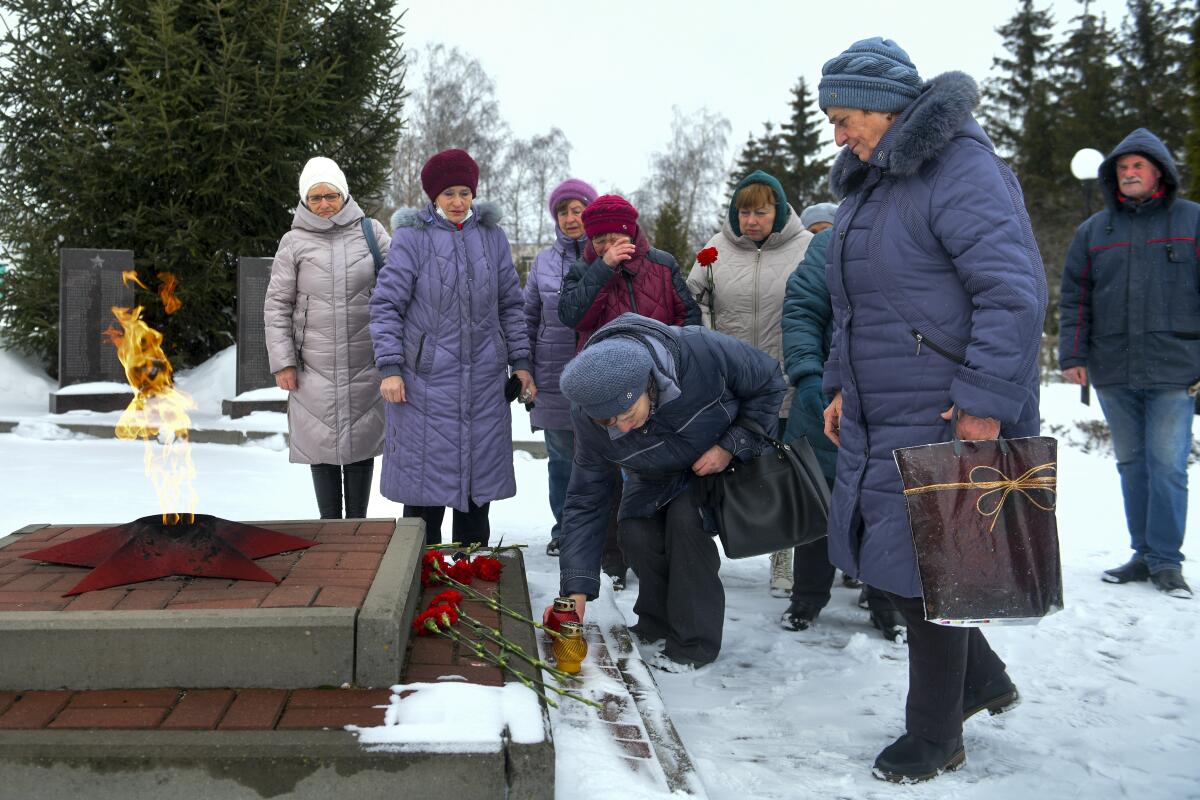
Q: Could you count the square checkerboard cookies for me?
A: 0